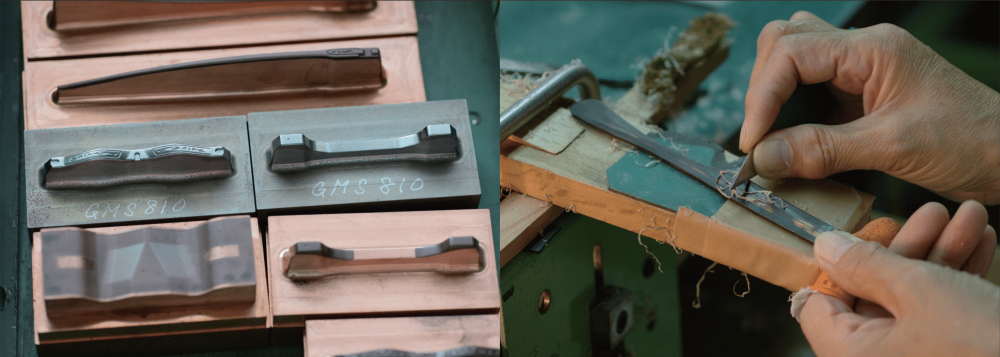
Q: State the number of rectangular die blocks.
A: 7